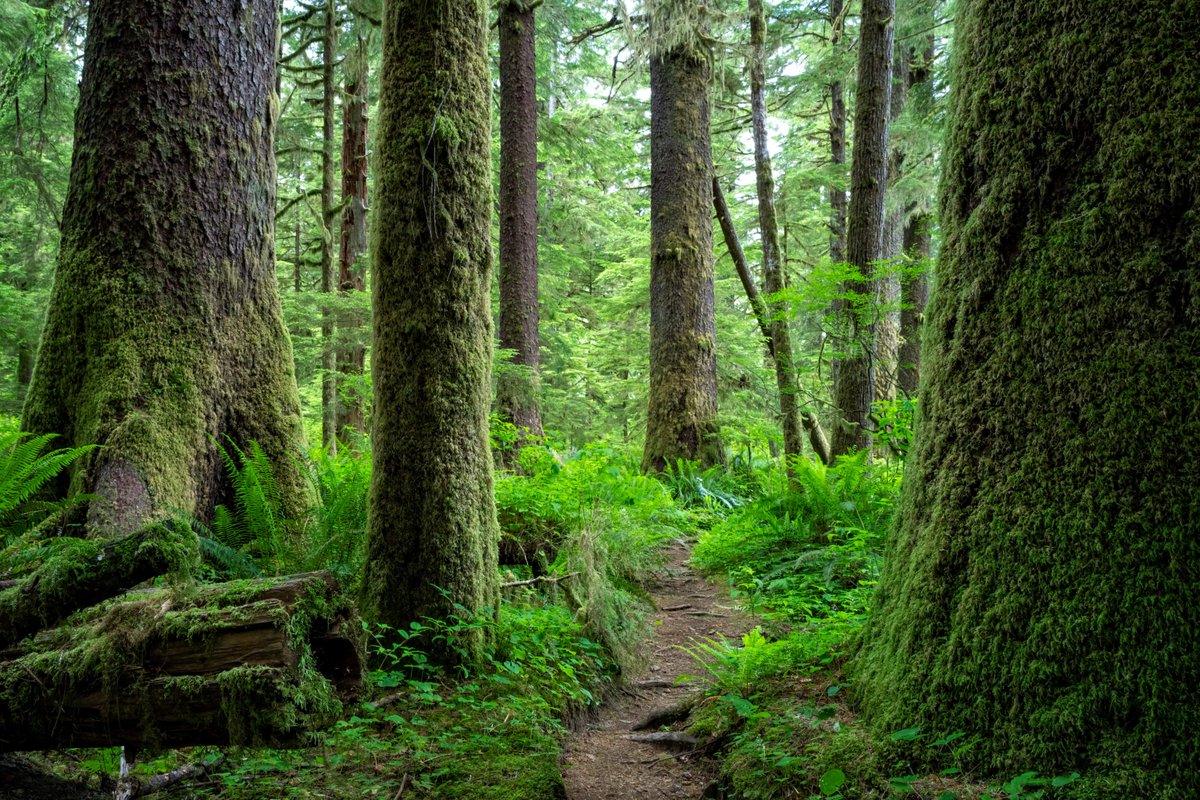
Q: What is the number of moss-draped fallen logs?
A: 2